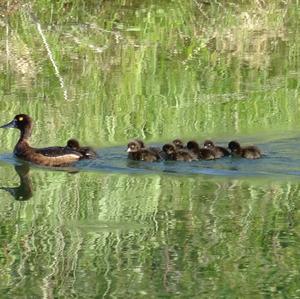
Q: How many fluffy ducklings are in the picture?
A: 8